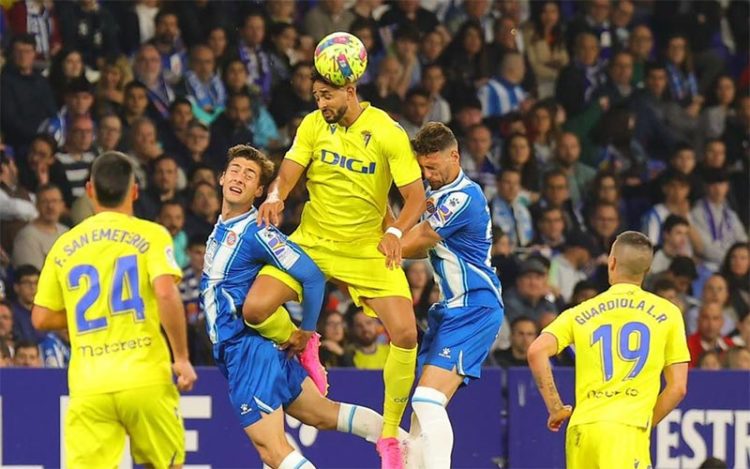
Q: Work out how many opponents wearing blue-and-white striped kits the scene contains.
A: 2